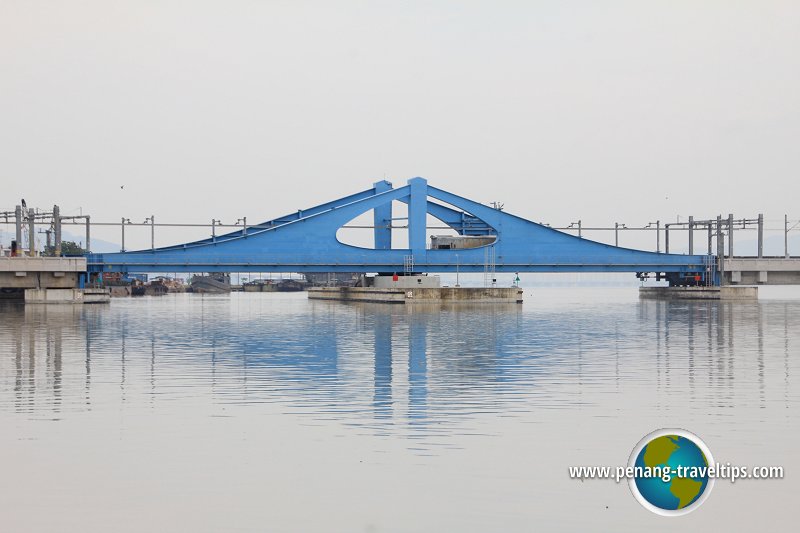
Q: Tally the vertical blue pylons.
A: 2